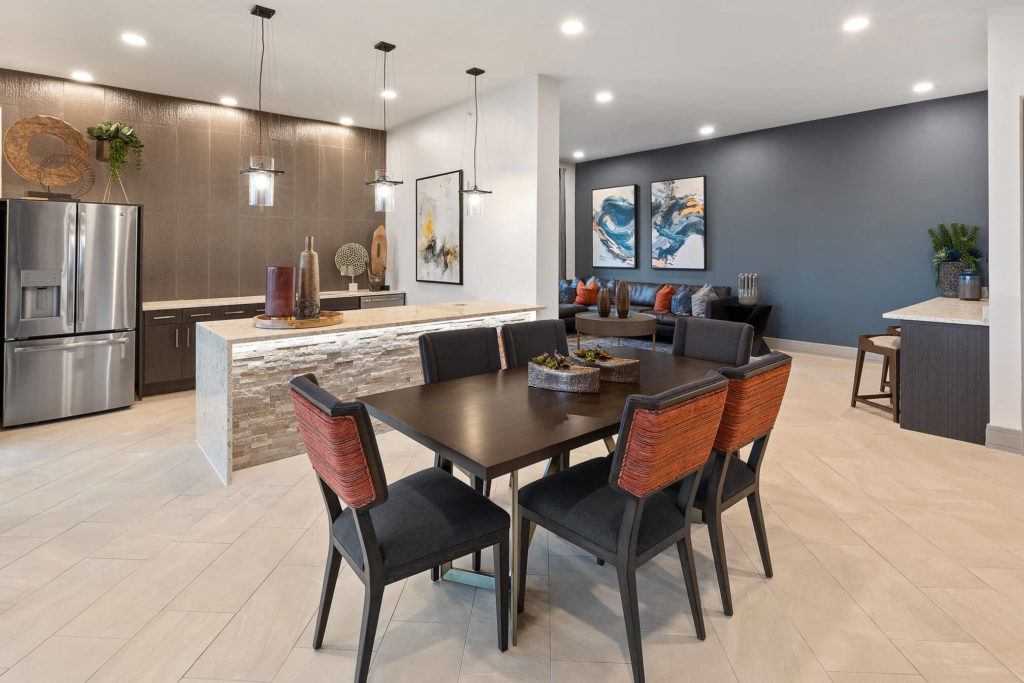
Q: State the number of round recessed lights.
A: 11